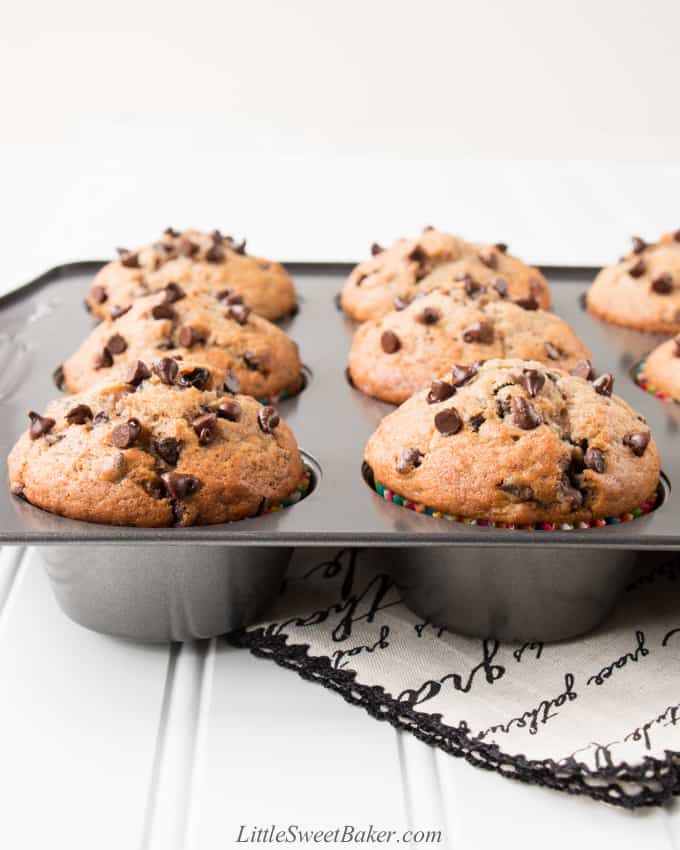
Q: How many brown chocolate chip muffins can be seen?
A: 8